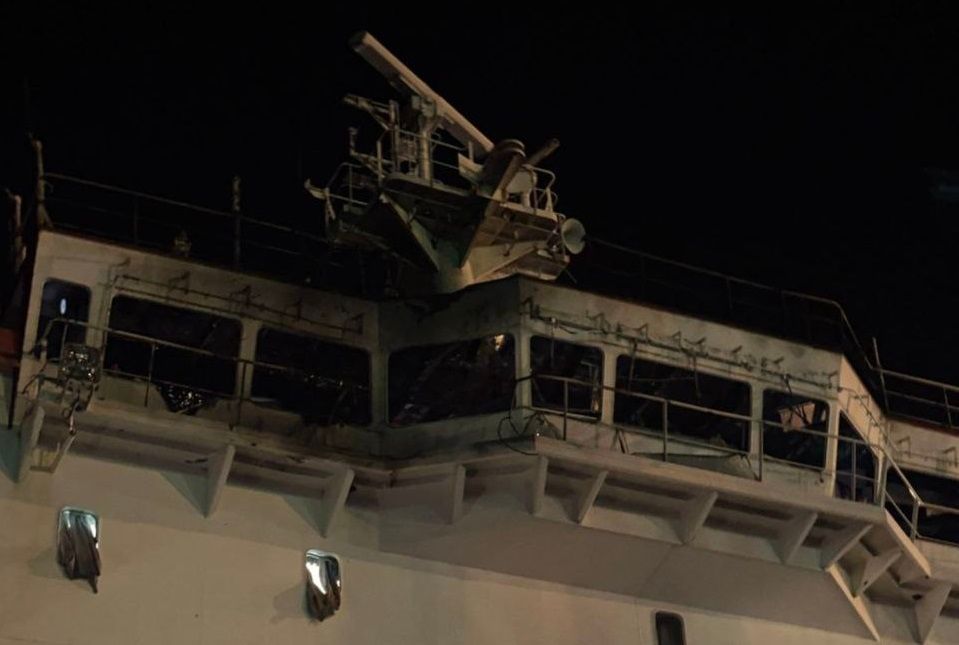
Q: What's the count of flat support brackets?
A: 11